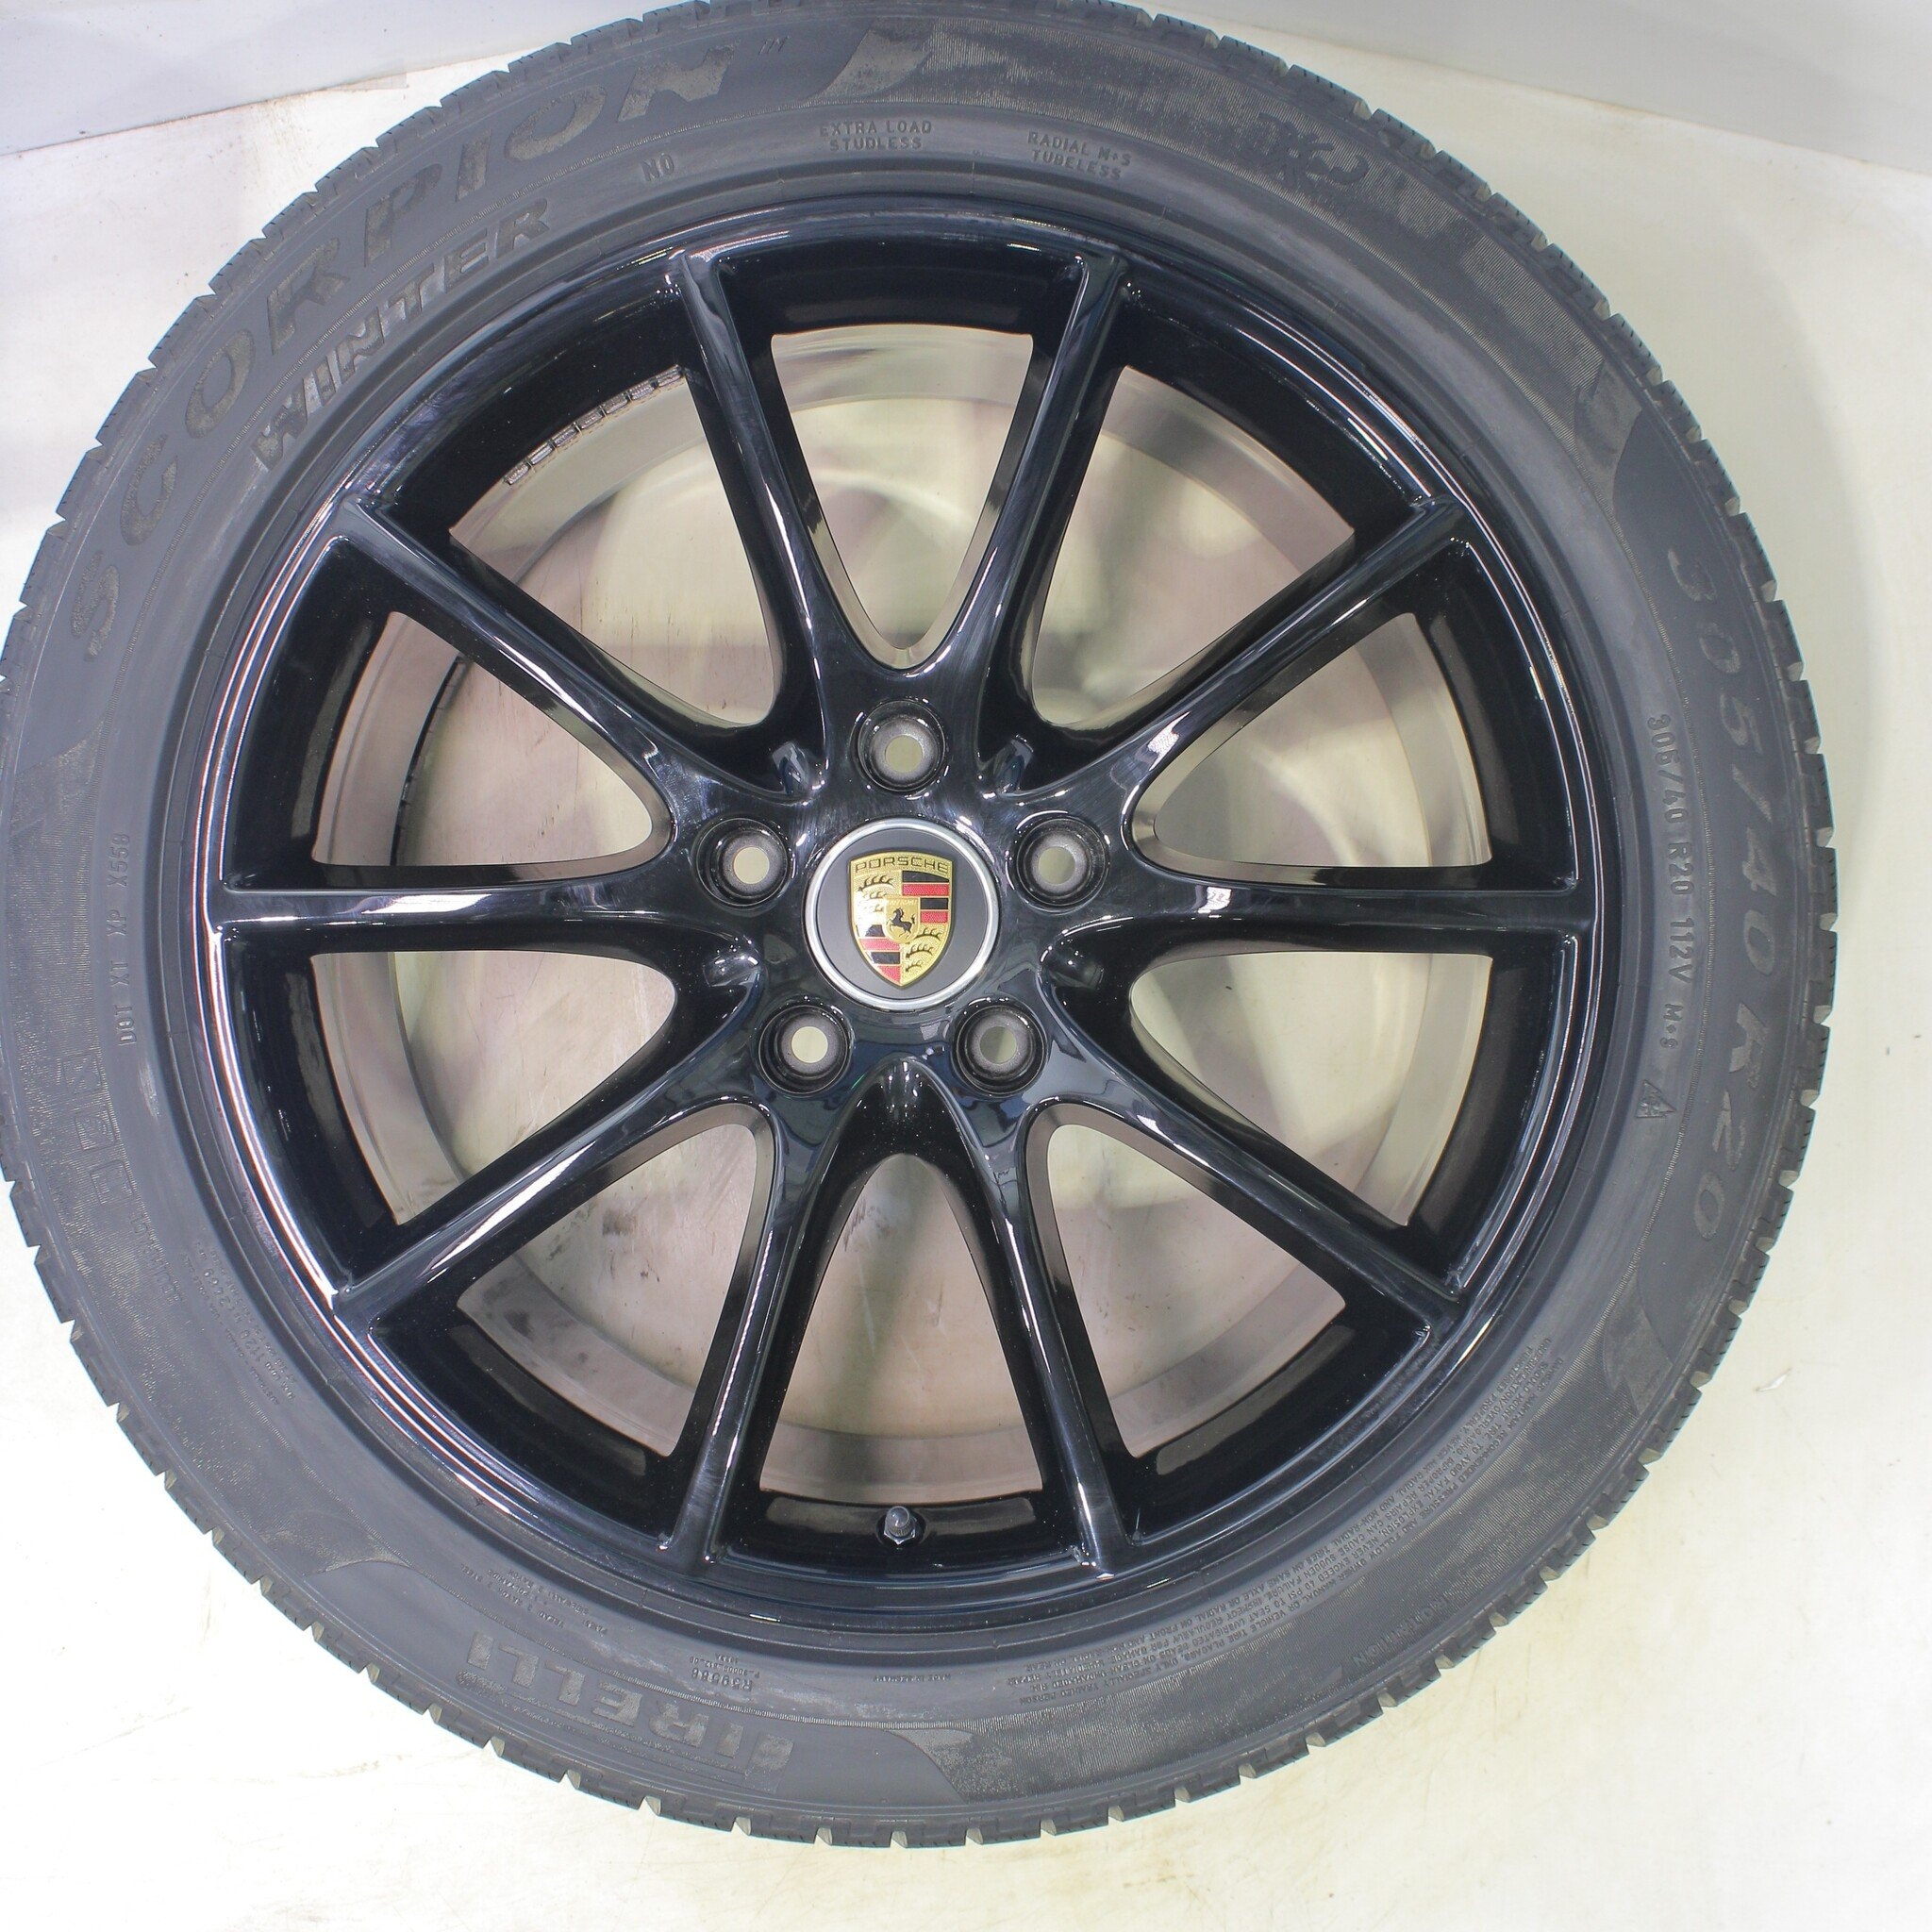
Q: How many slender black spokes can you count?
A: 10